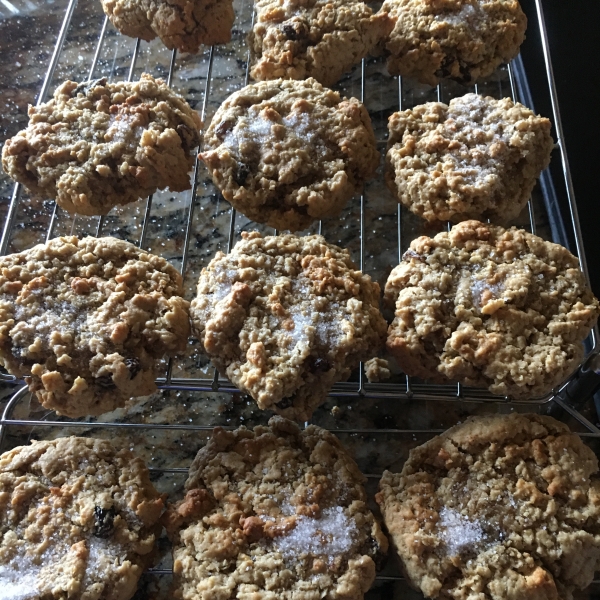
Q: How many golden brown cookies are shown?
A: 12